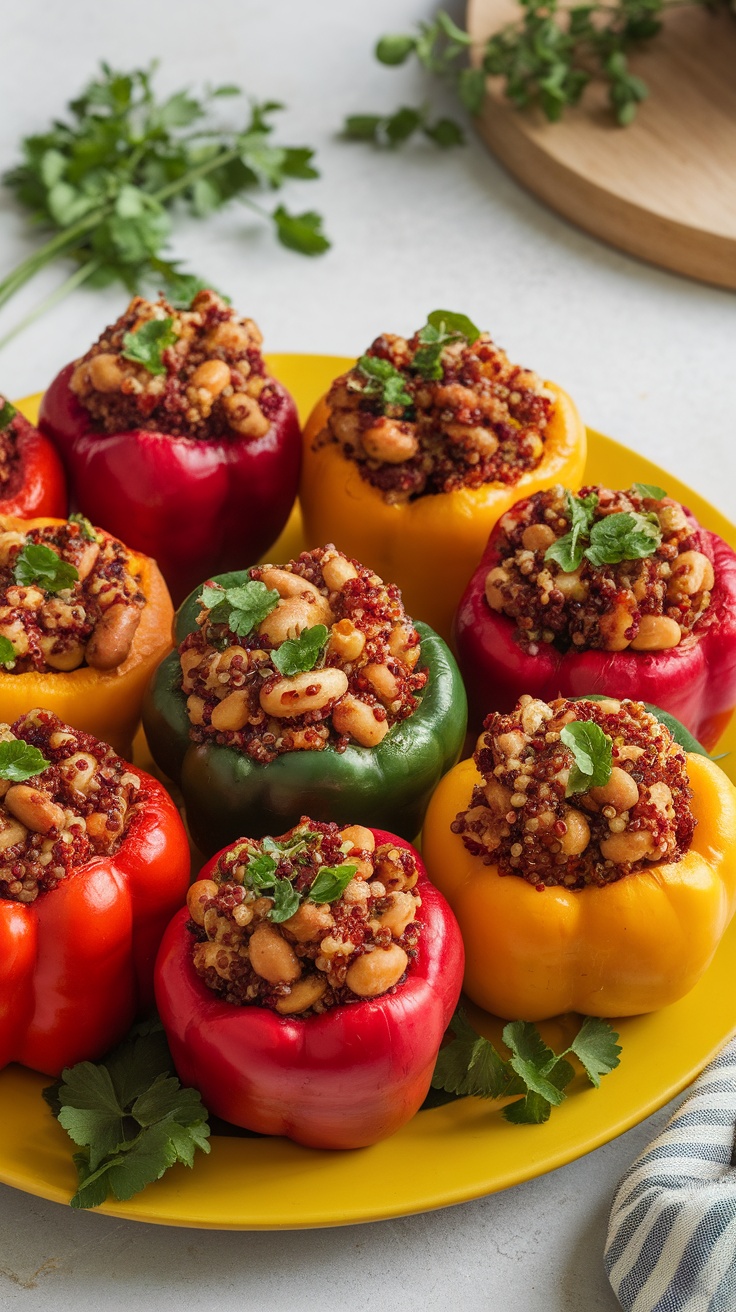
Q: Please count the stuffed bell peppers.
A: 9